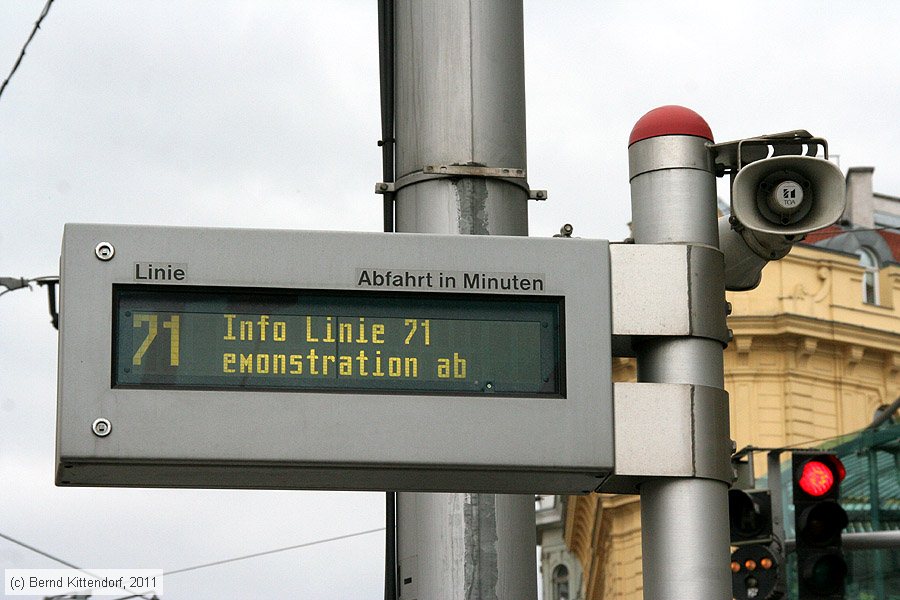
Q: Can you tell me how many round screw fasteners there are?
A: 2